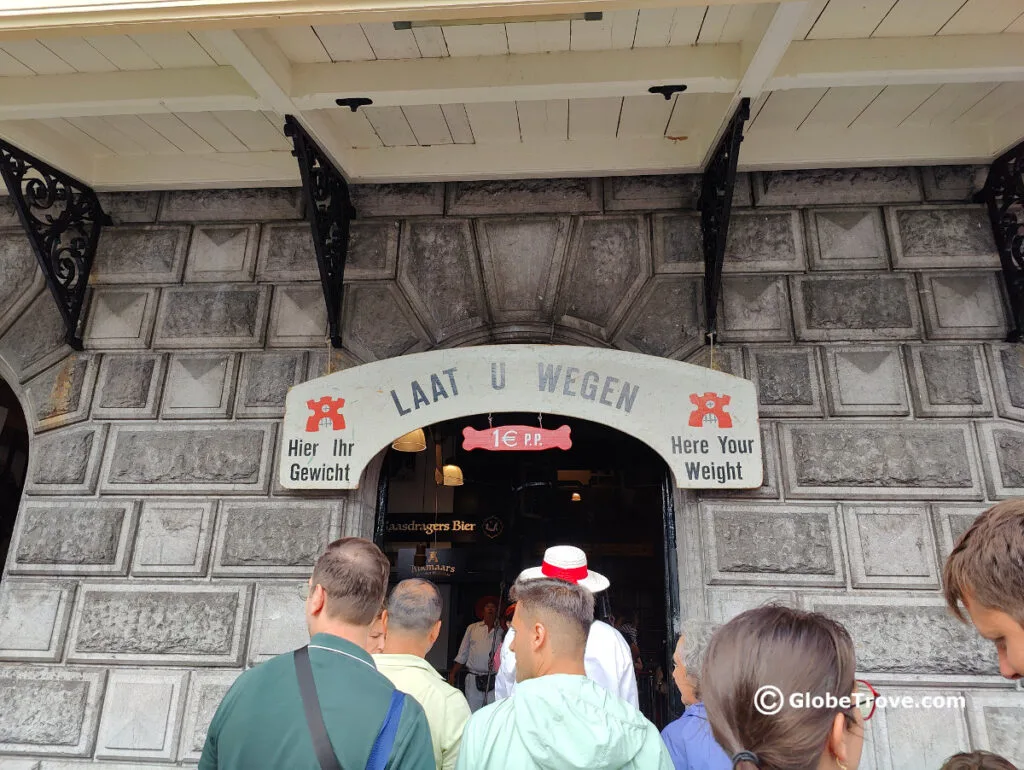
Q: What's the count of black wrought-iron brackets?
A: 4